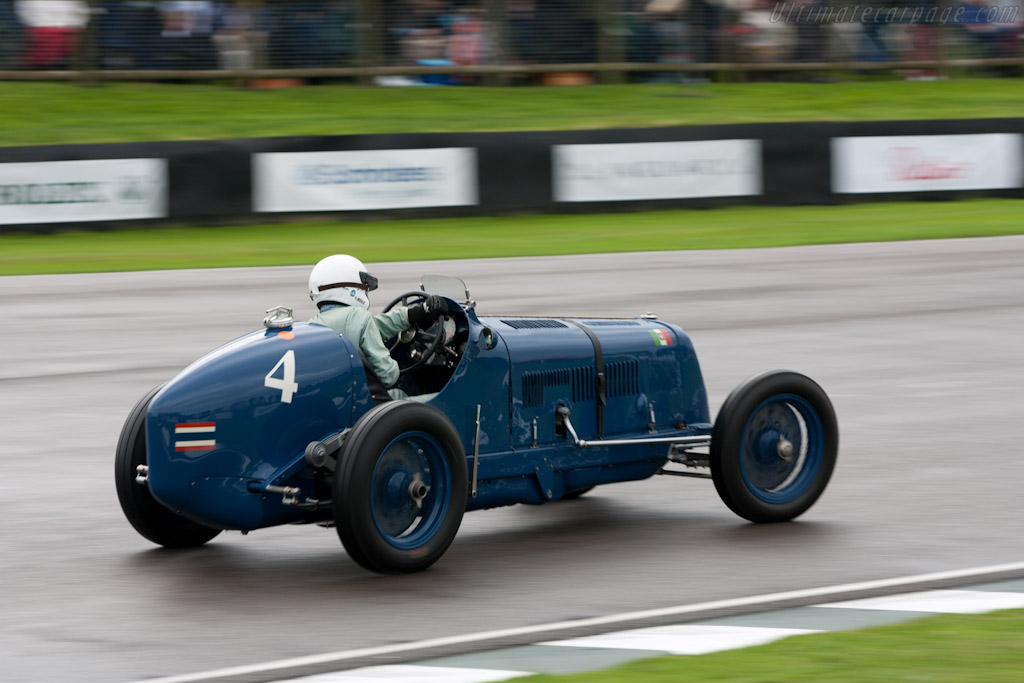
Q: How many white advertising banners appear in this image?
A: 4